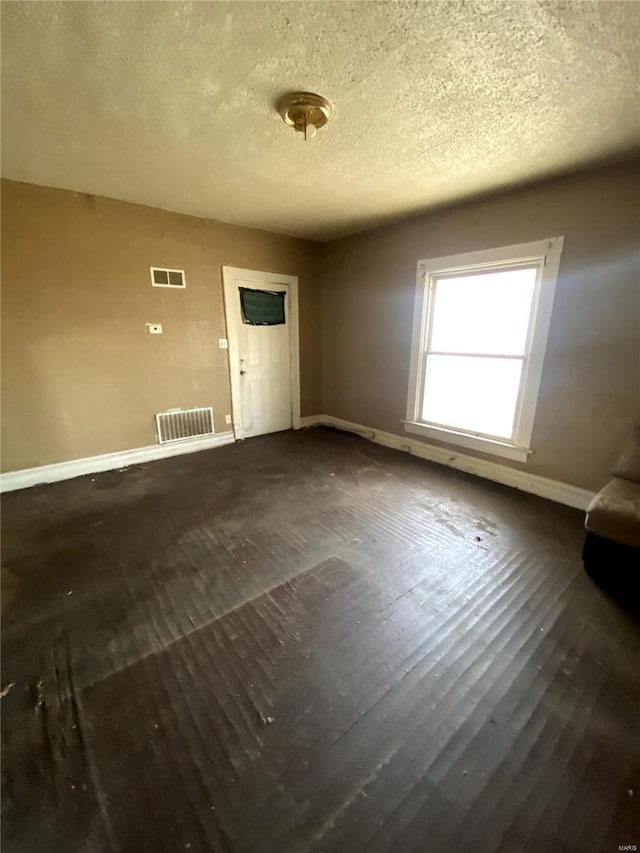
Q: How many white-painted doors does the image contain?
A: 1